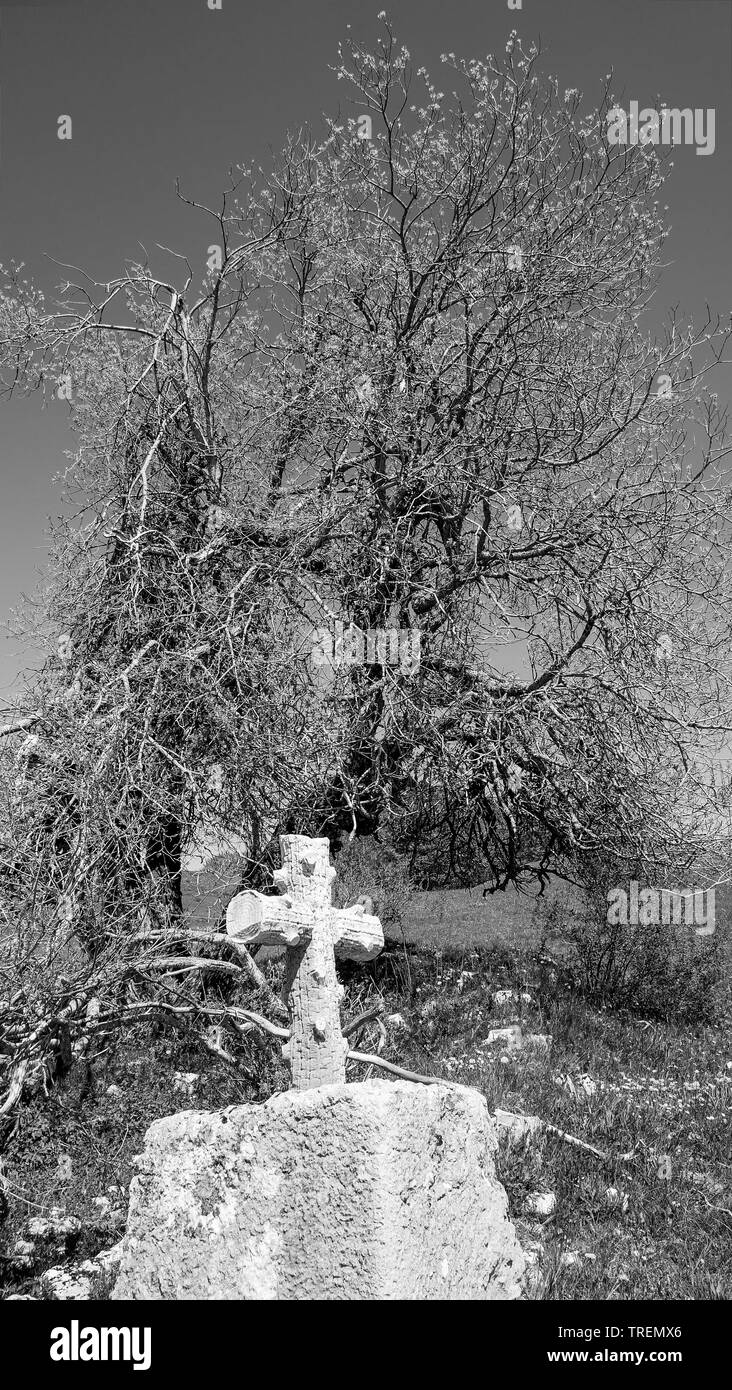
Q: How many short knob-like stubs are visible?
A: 12